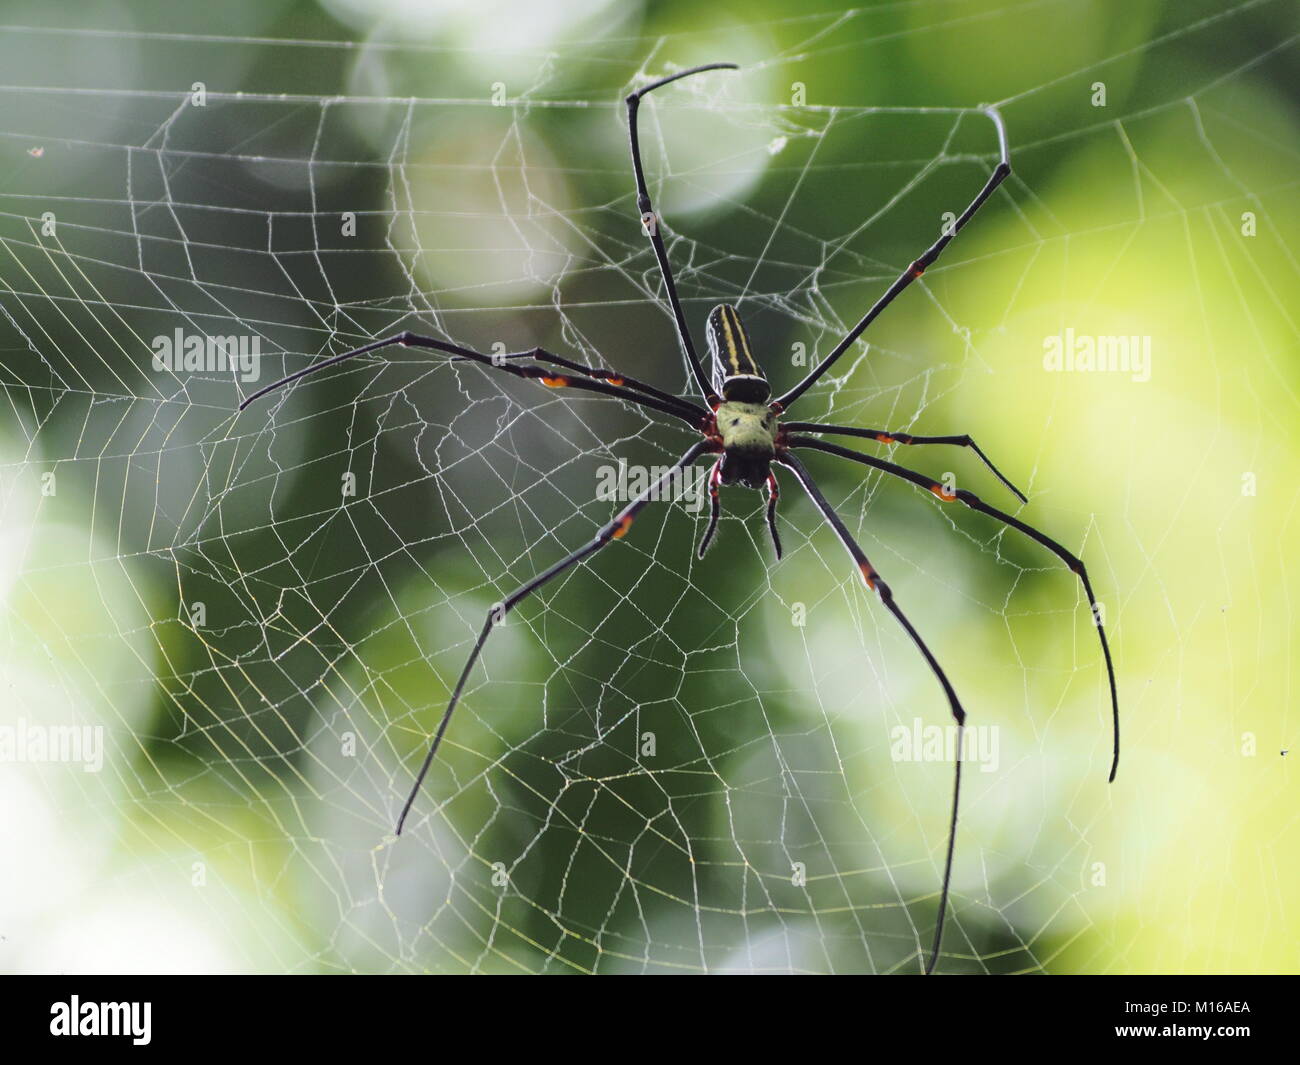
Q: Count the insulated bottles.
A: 0